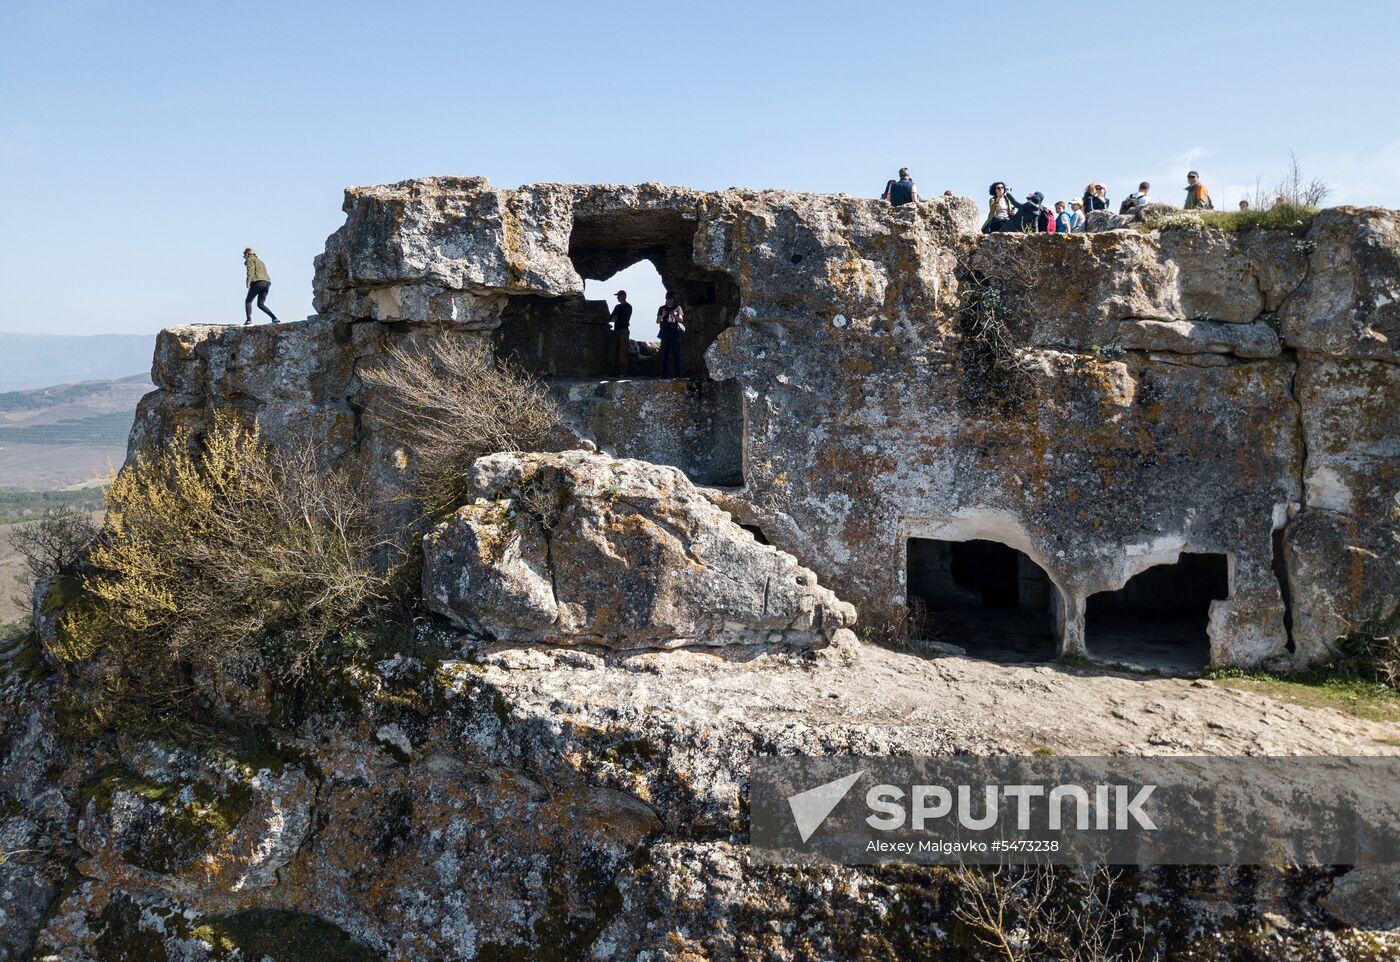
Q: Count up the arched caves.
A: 2